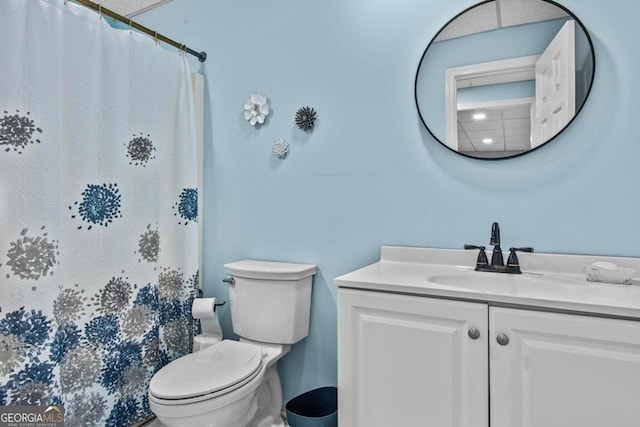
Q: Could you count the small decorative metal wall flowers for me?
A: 3